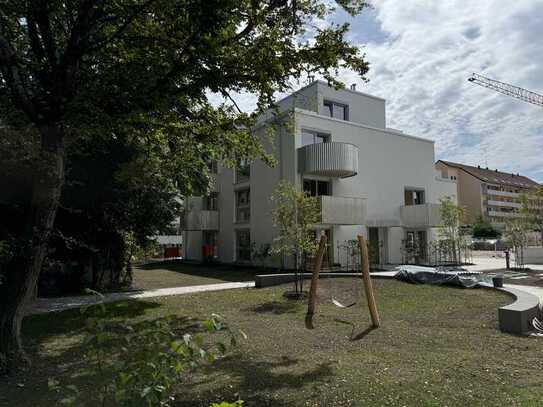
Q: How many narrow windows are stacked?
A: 3